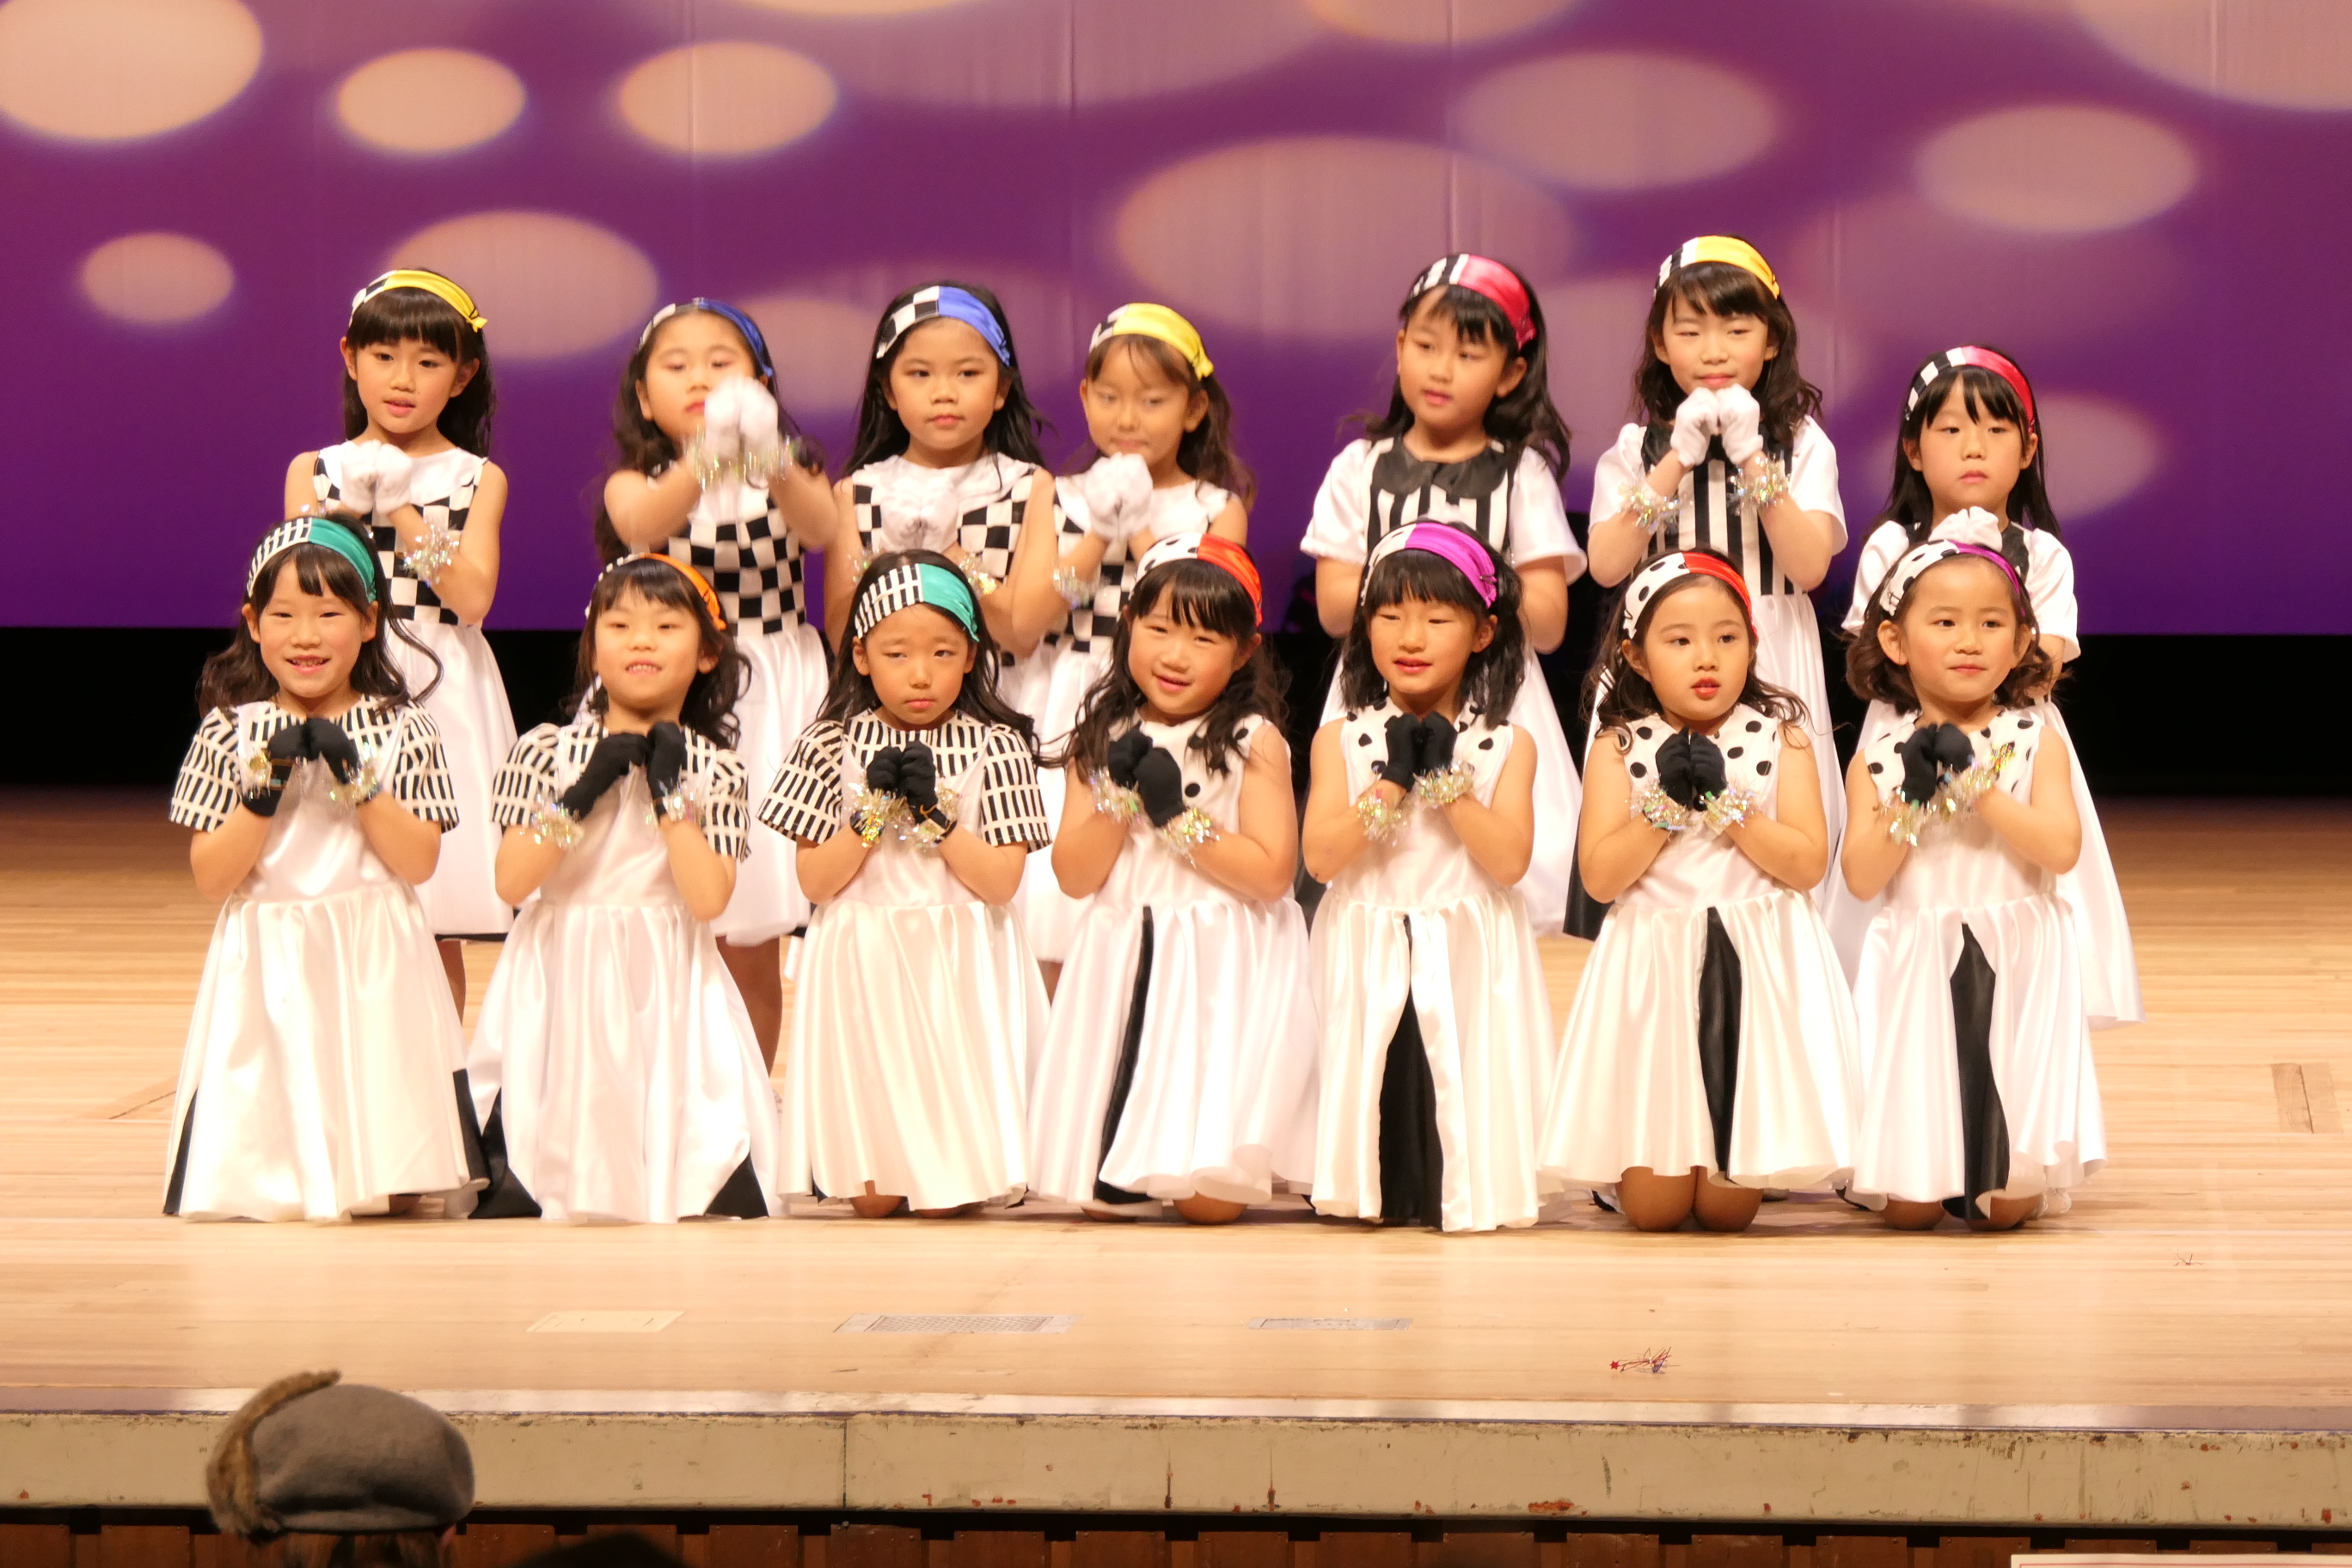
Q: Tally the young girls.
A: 14